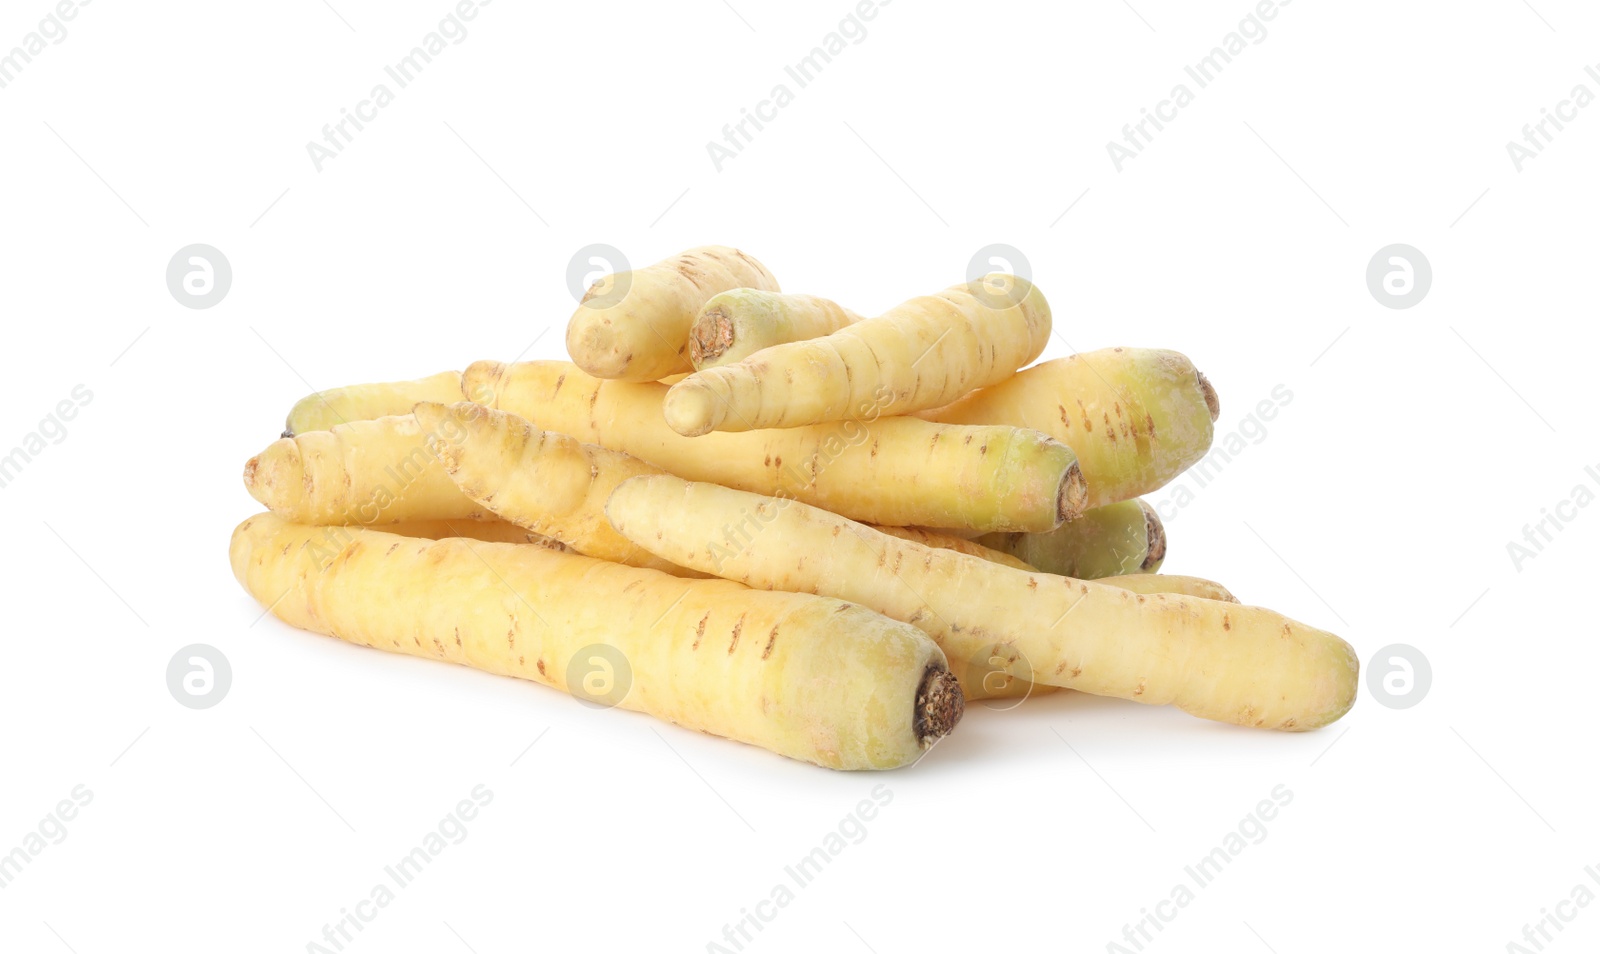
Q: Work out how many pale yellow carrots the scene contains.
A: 12